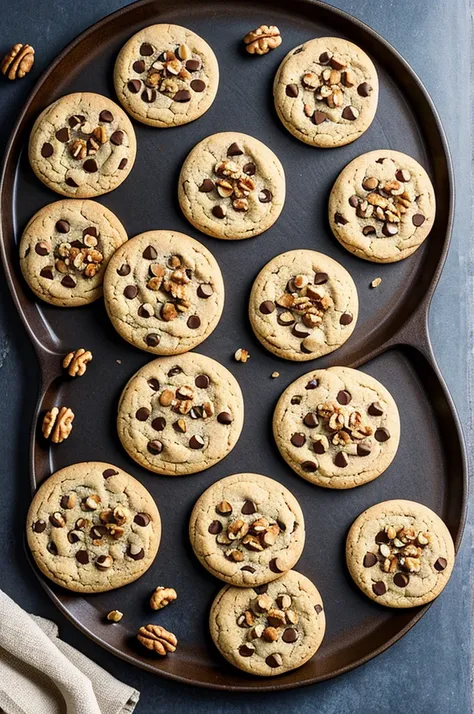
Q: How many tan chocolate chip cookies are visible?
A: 14